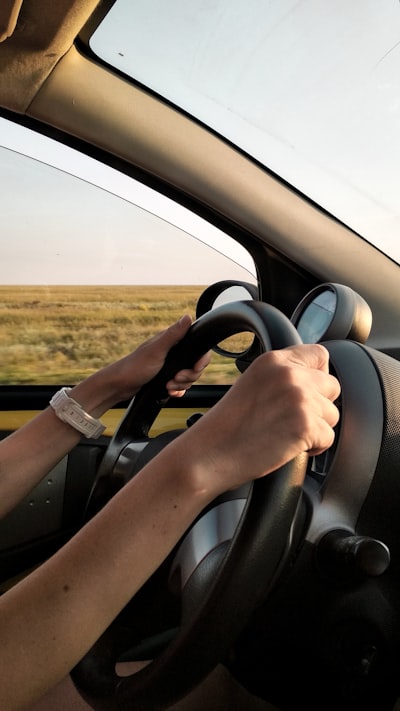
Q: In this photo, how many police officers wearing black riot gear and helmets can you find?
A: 0